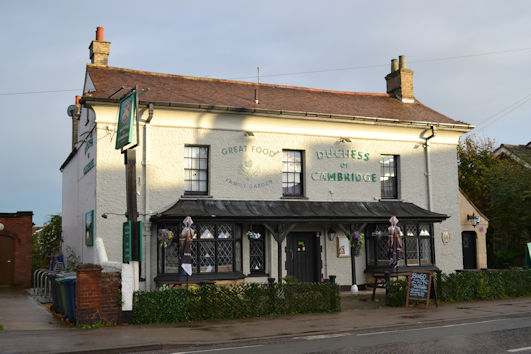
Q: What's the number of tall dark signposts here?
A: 1